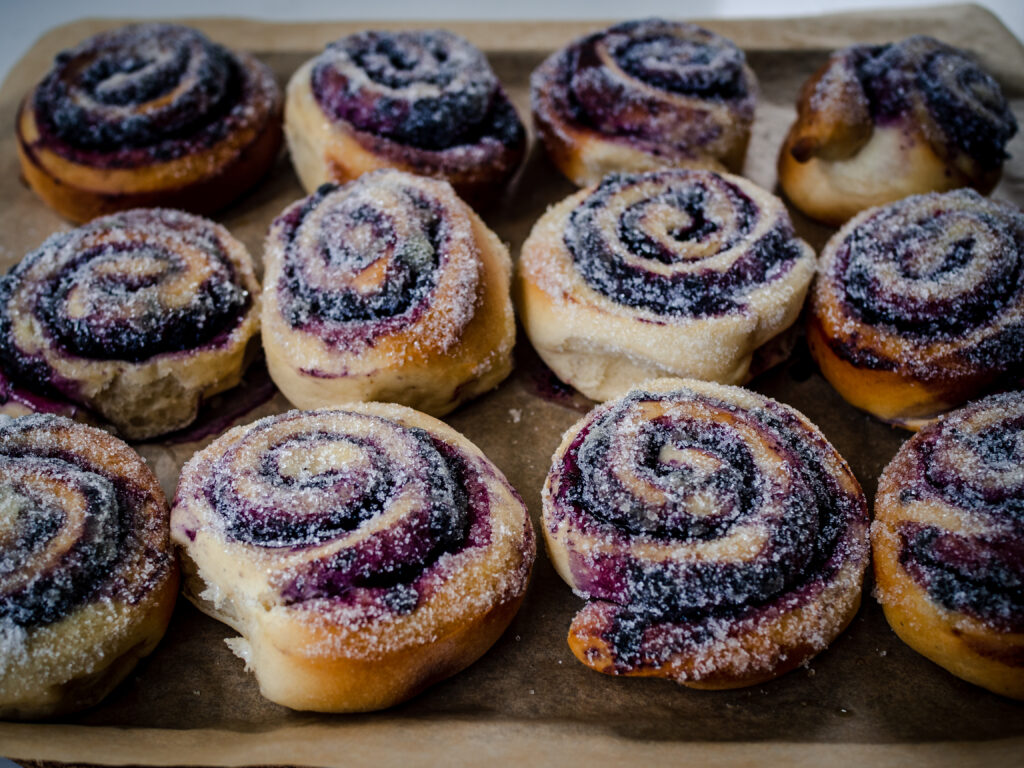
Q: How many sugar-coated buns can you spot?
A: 12